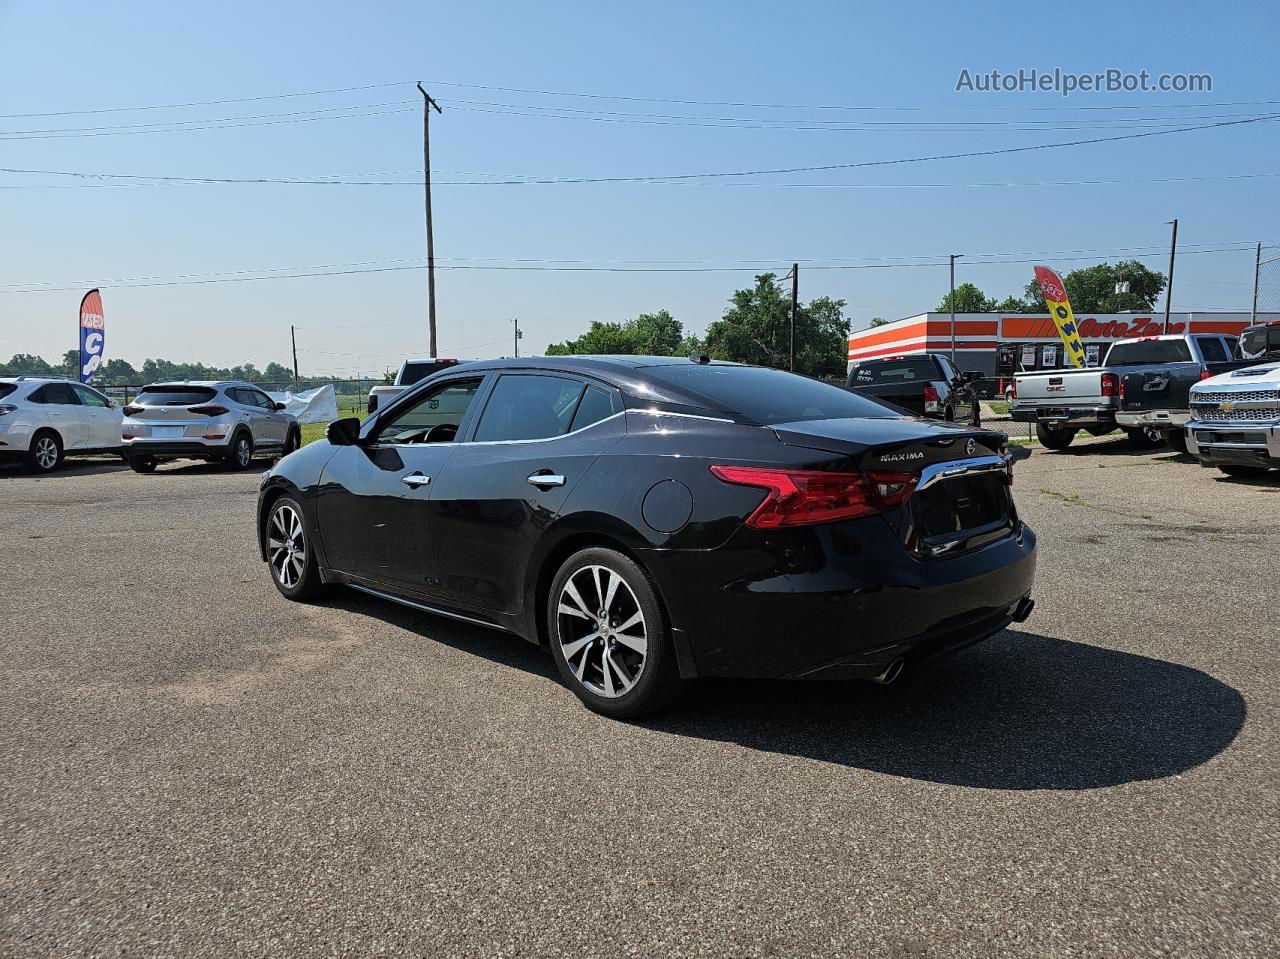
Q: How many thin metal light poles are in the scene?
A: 2